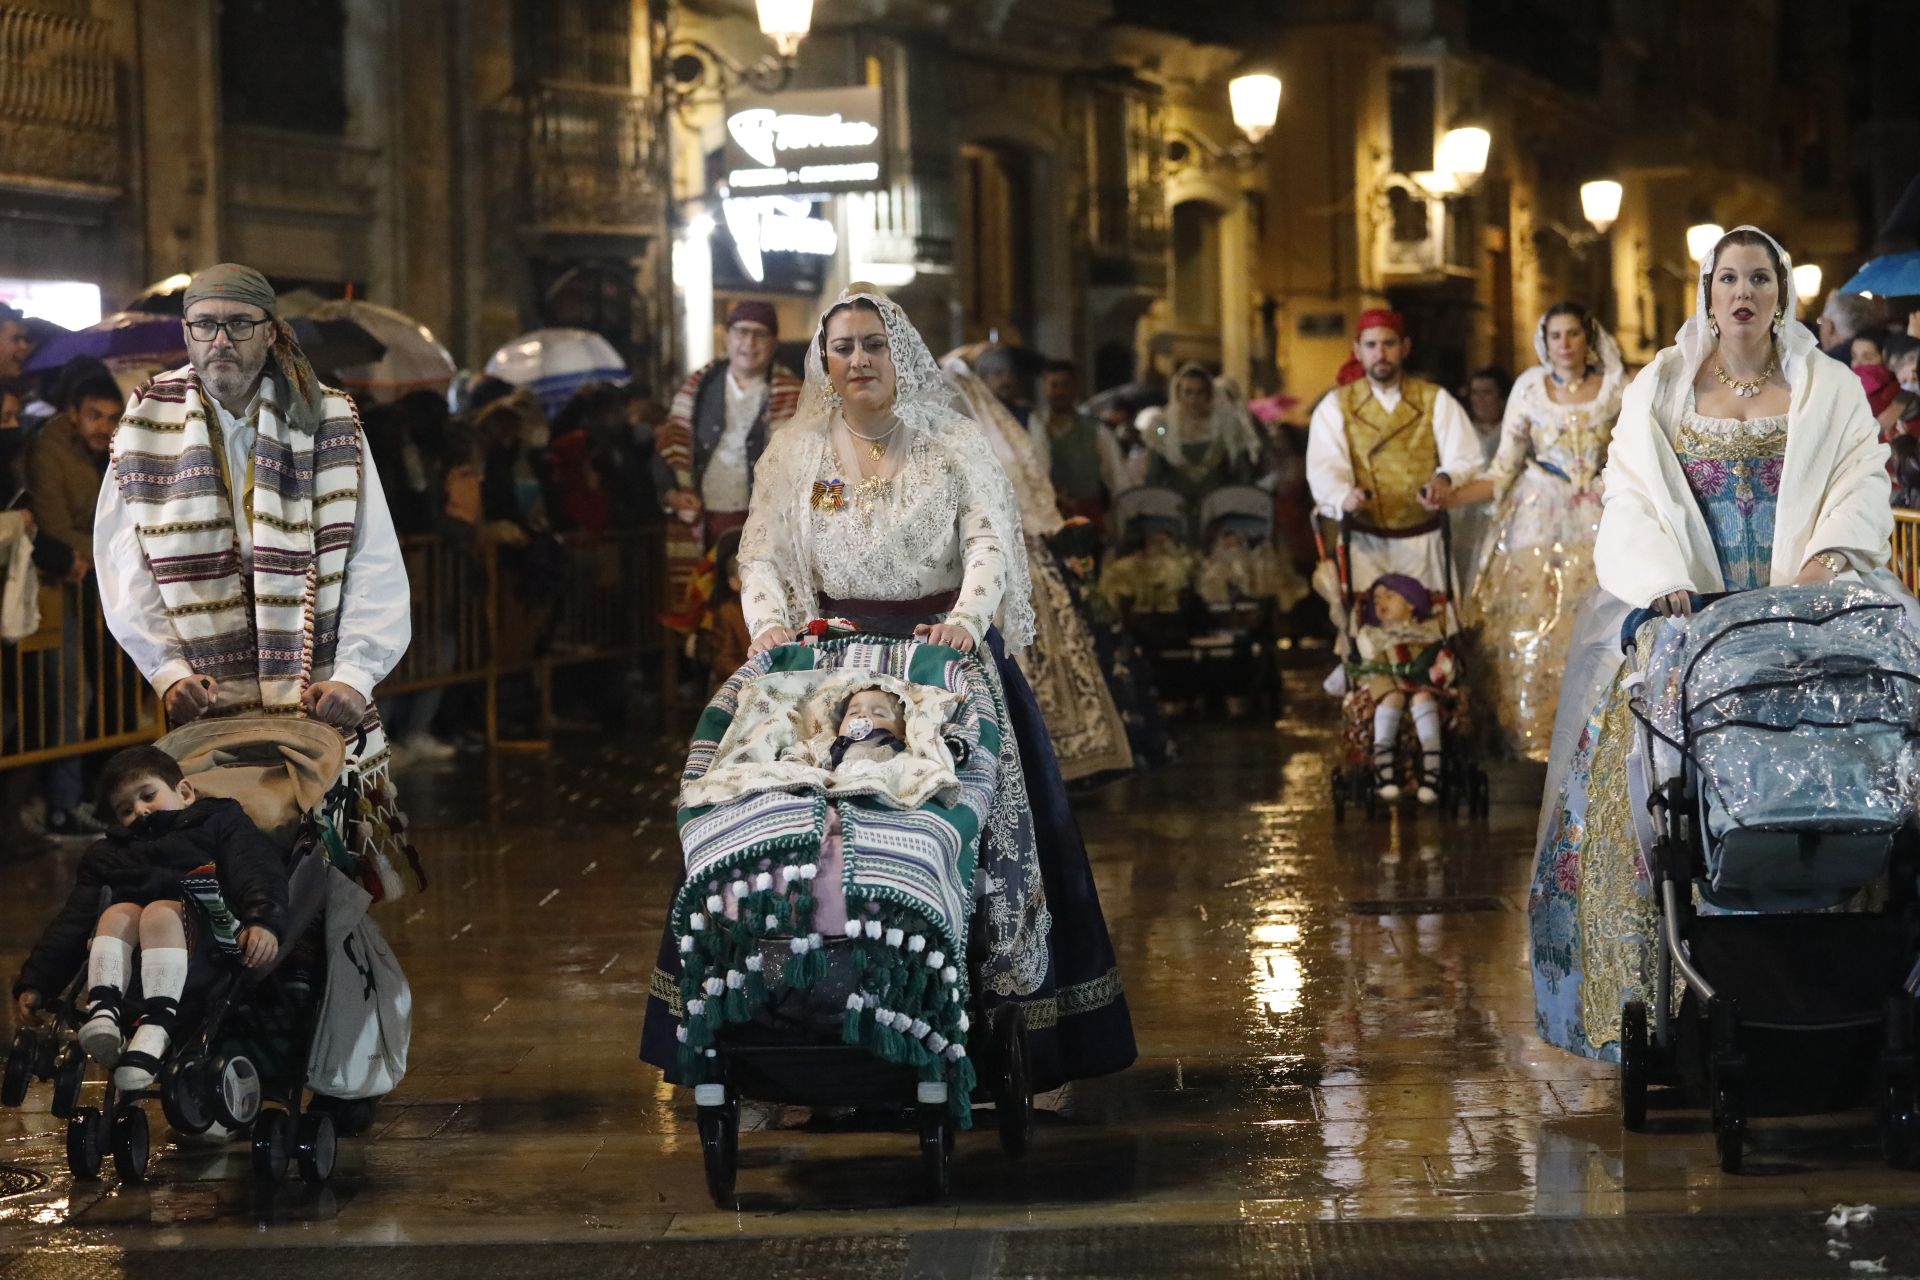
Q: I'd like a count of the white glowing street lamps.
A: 6